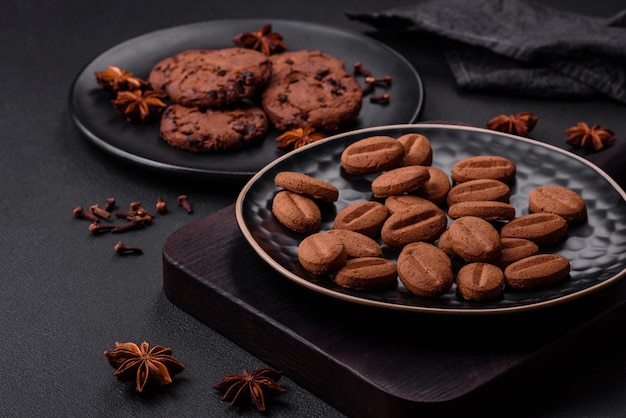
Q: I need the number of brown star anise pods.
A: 8